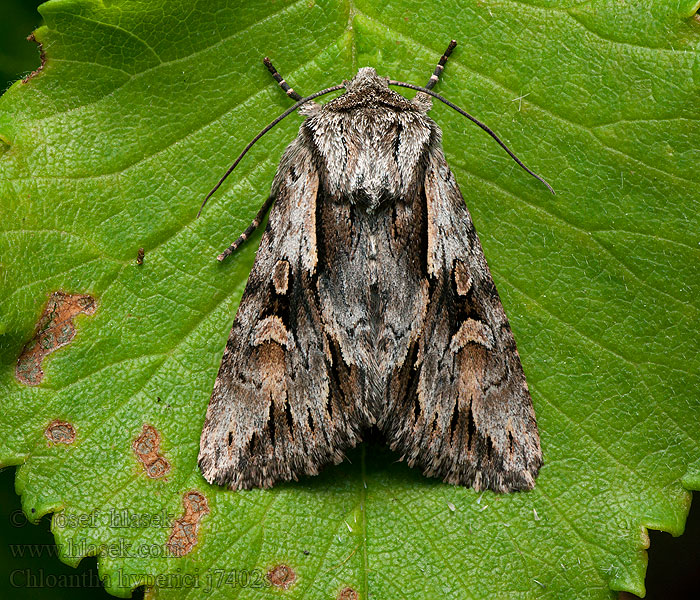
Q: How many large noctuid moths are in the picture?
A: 1